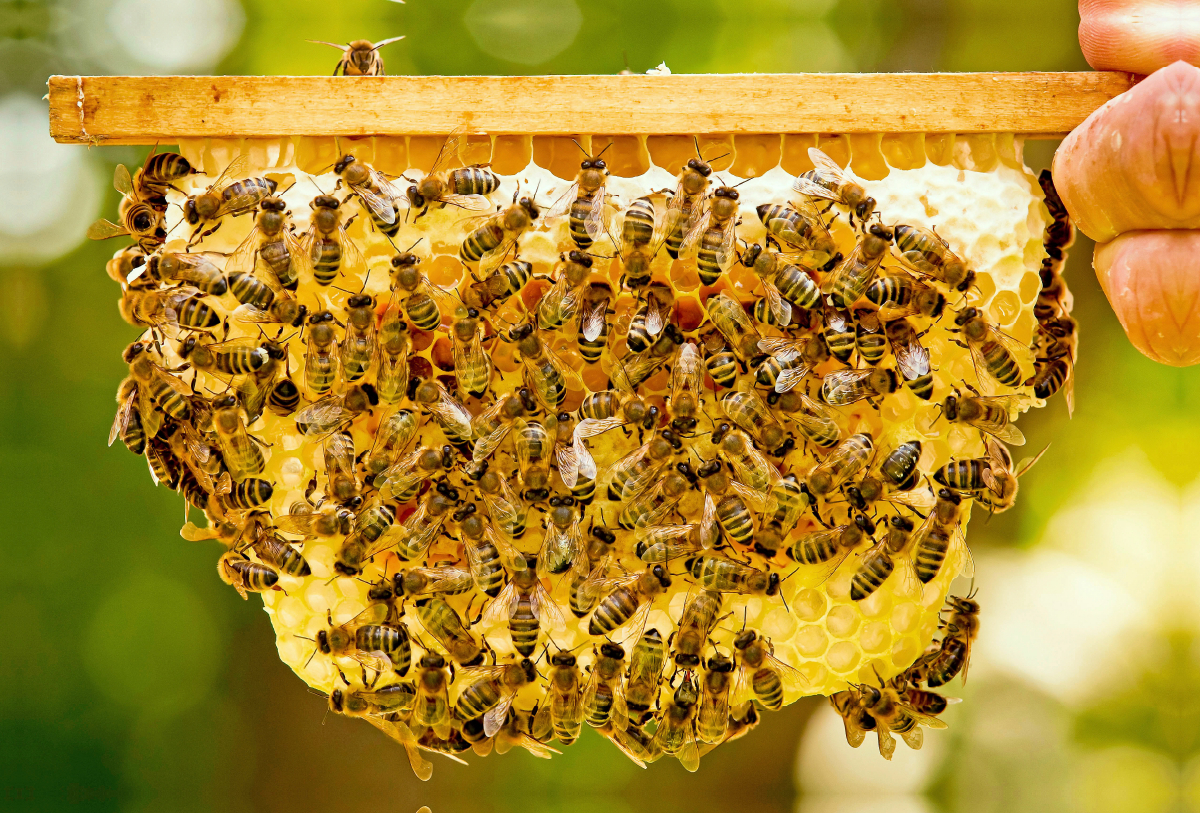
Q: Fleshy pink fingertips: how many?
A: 3